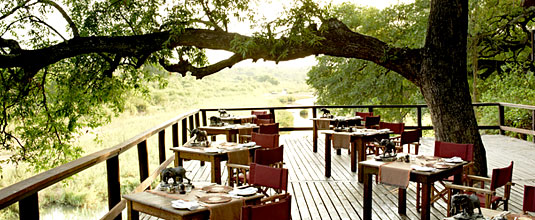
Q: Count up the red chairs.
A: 15